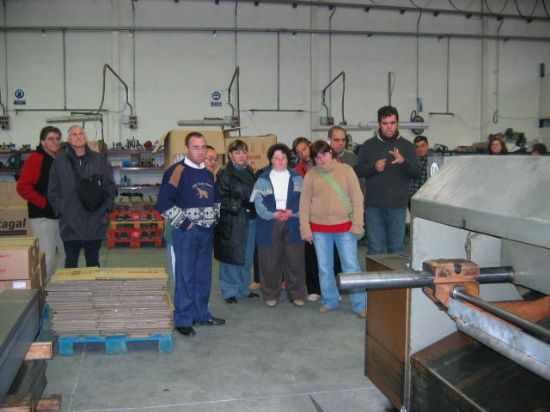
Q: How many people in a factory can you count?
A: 13